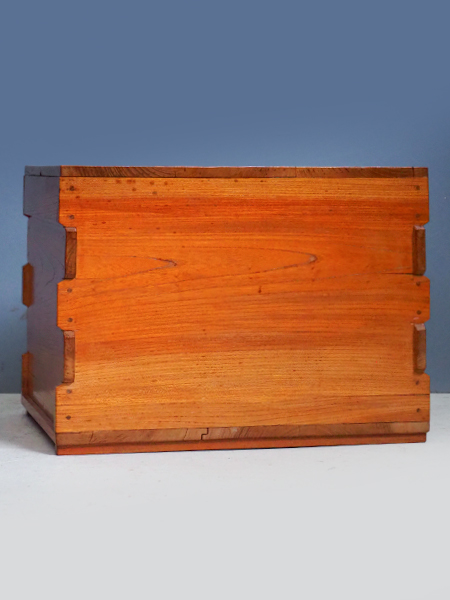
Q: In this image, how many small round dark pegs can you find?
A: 12